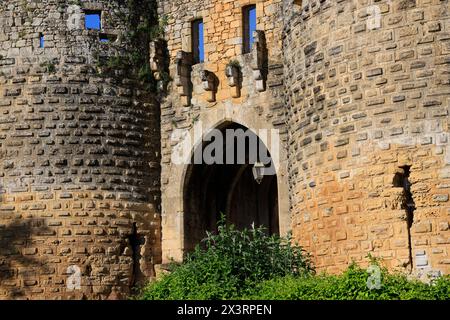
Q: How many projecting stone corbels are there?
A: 5